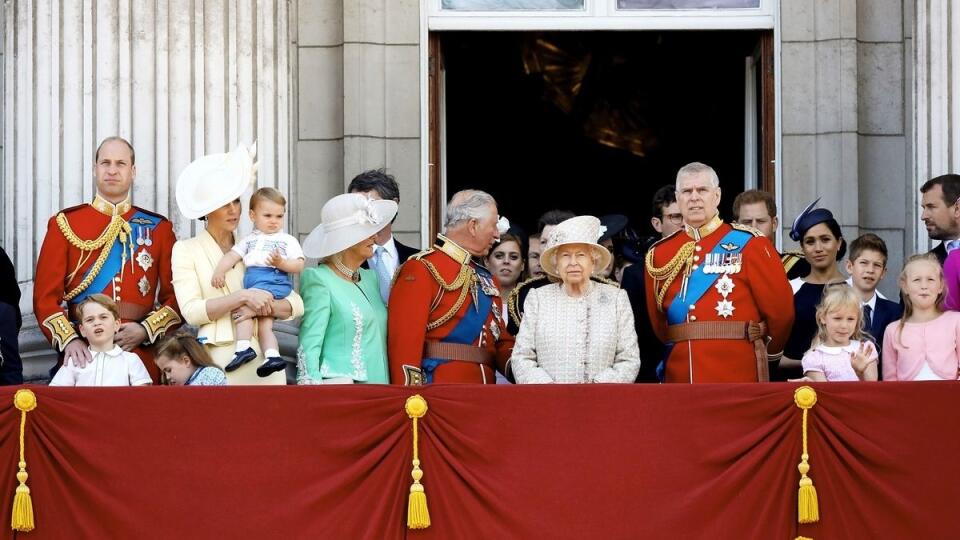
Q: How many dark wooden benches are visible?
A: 0